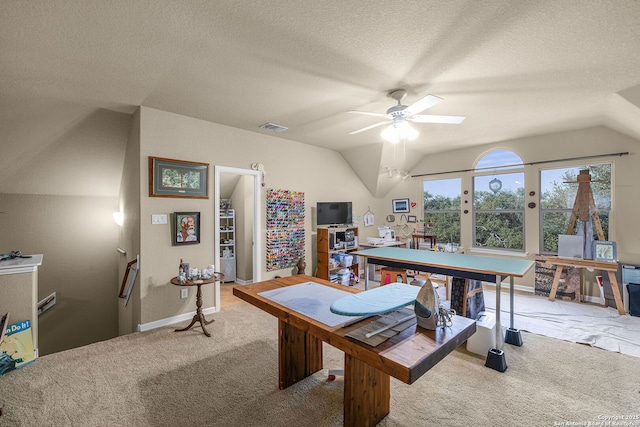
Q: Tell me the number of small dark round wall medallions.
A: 5